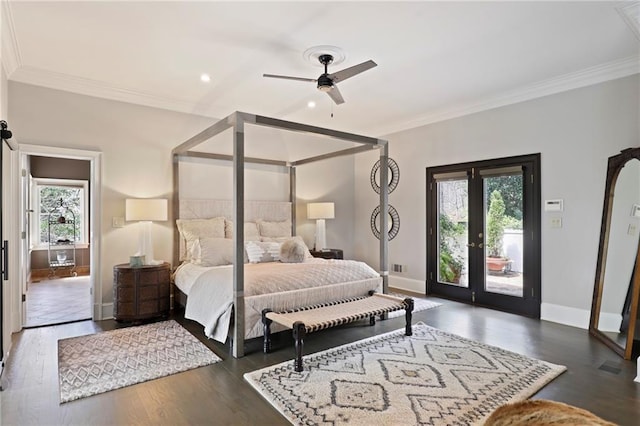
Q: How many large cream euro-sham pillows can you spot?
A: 3